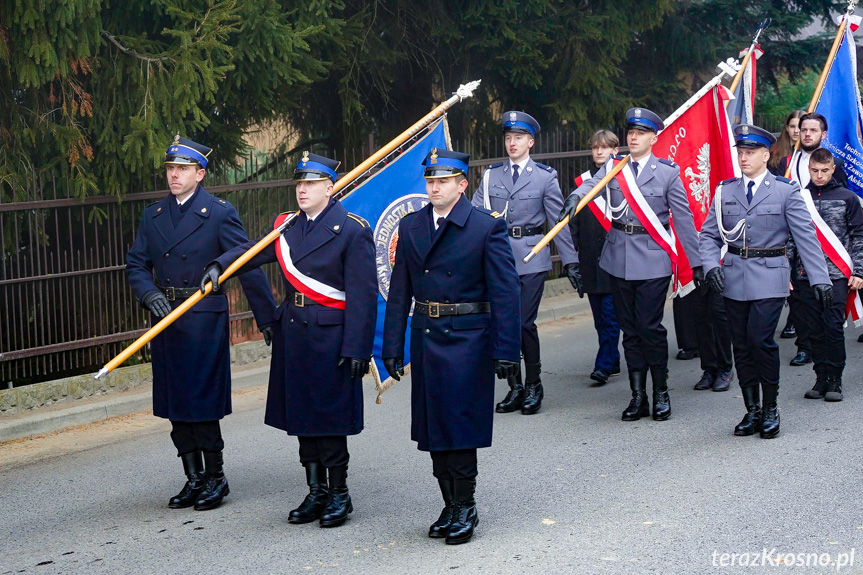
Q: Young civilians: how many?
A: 4